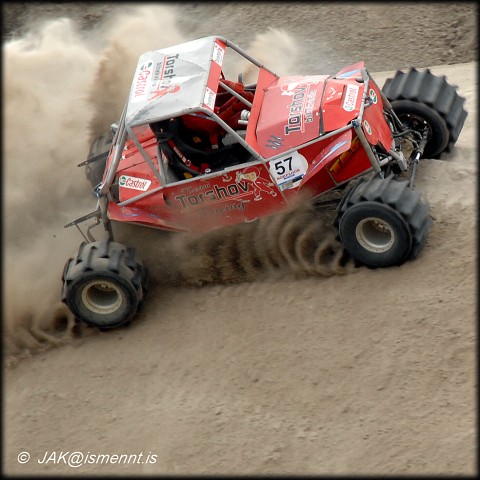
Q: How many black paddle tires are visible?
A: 4